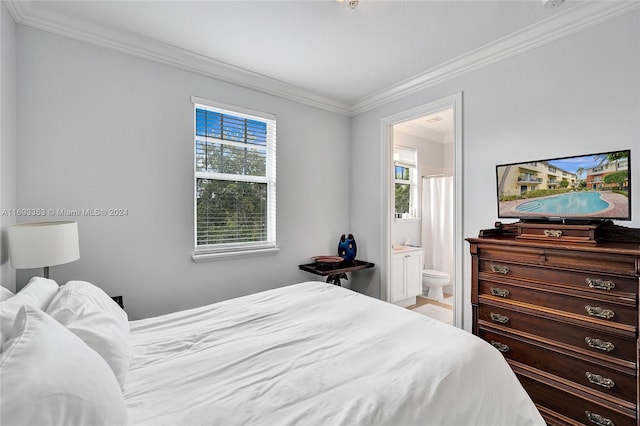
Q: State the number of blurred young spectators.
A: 0